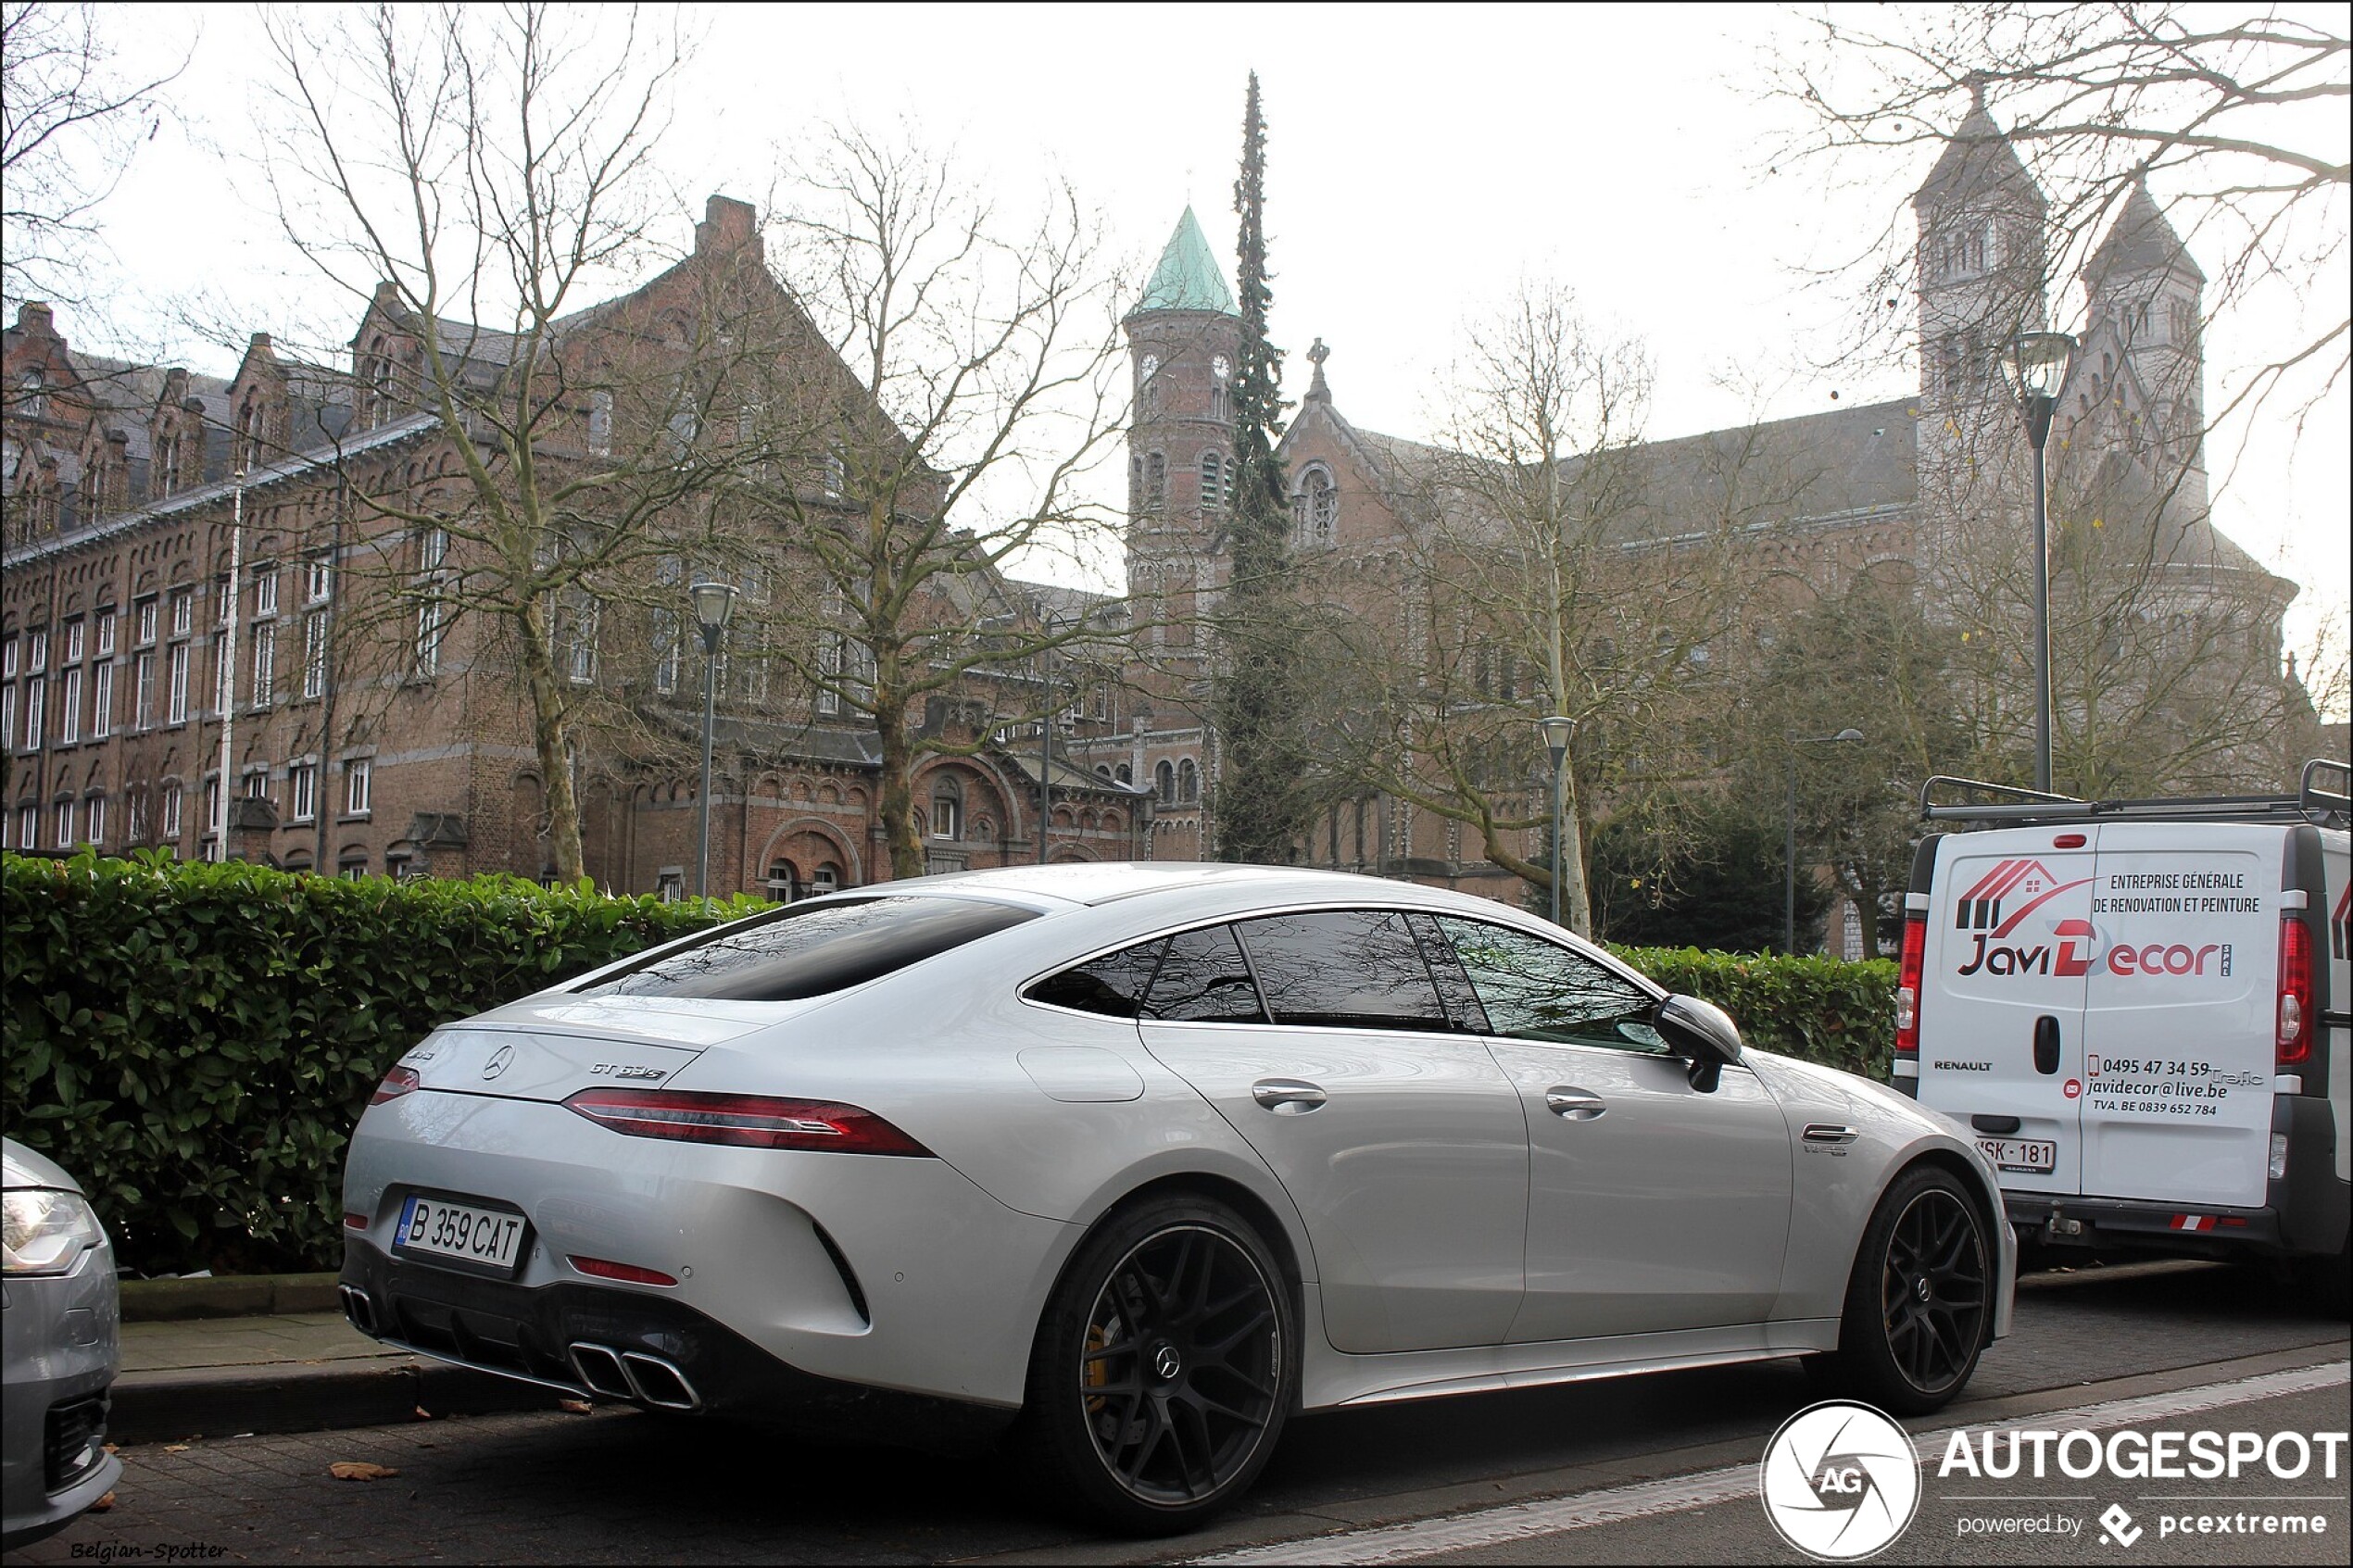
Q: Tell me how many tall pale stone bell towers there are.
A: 2